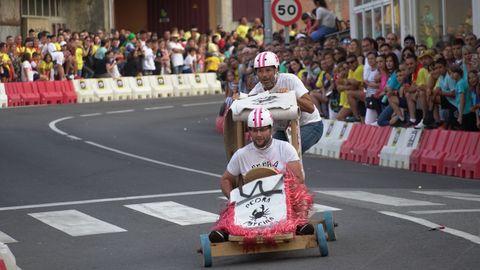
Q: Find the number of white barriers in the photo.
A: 13